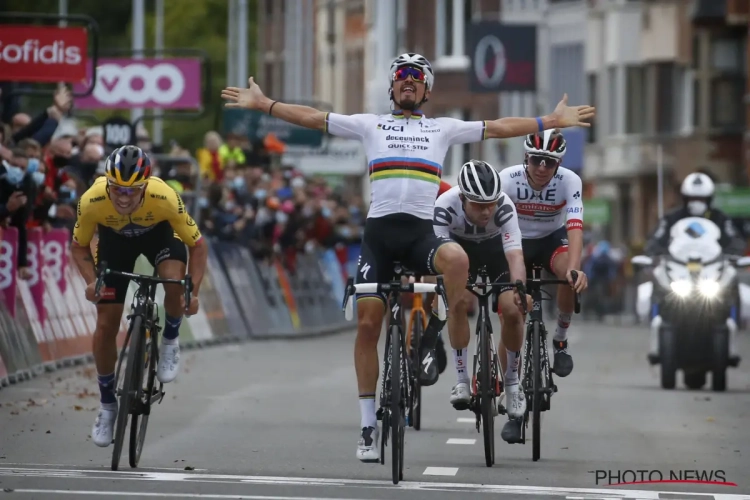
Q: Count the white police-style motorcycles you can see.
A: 1